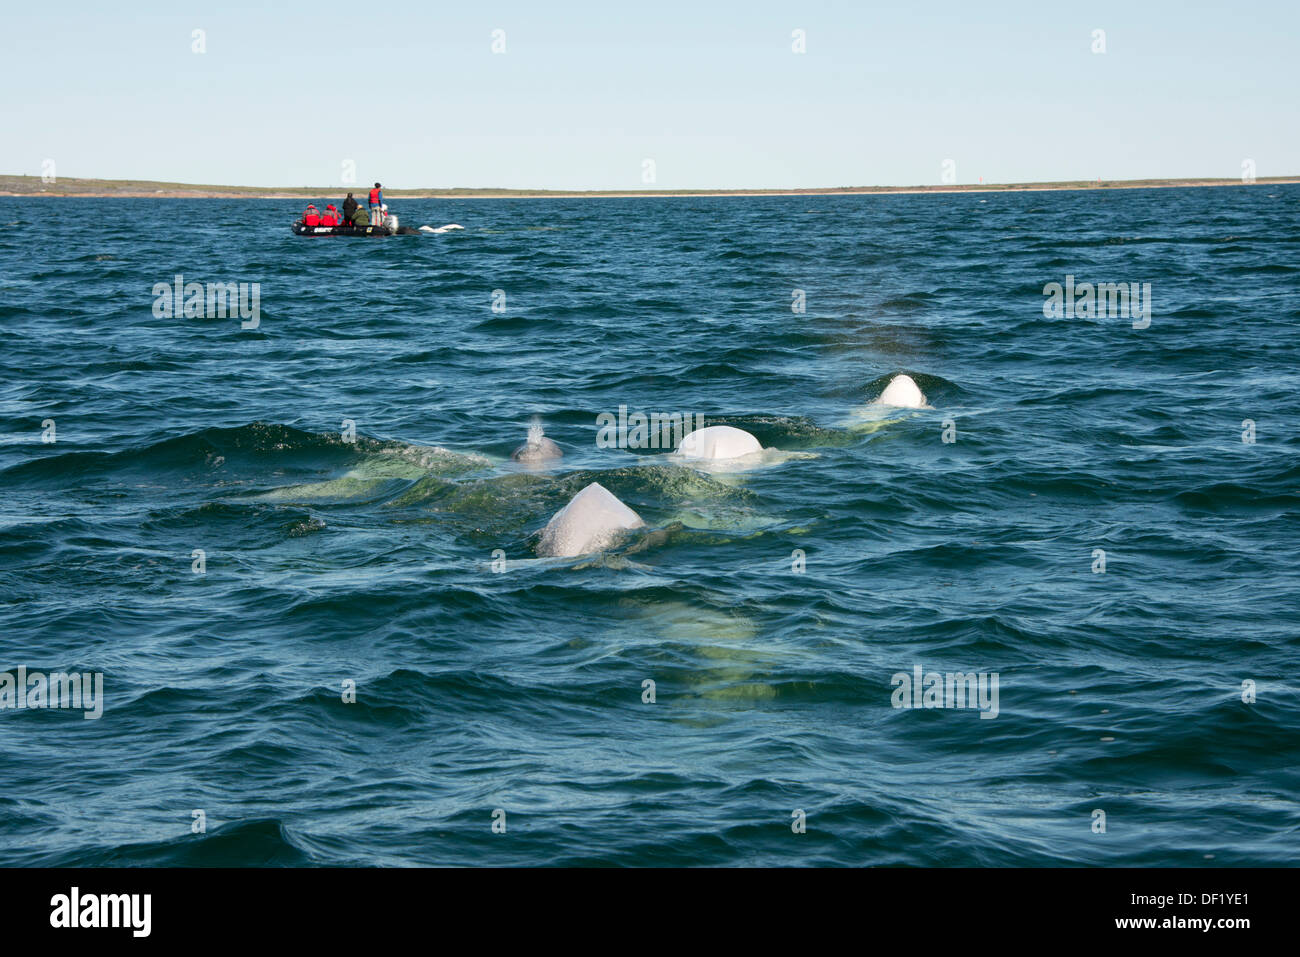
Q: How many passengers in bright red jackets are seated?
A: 2